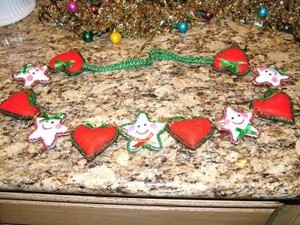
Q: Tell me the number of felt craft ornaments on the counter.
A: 11